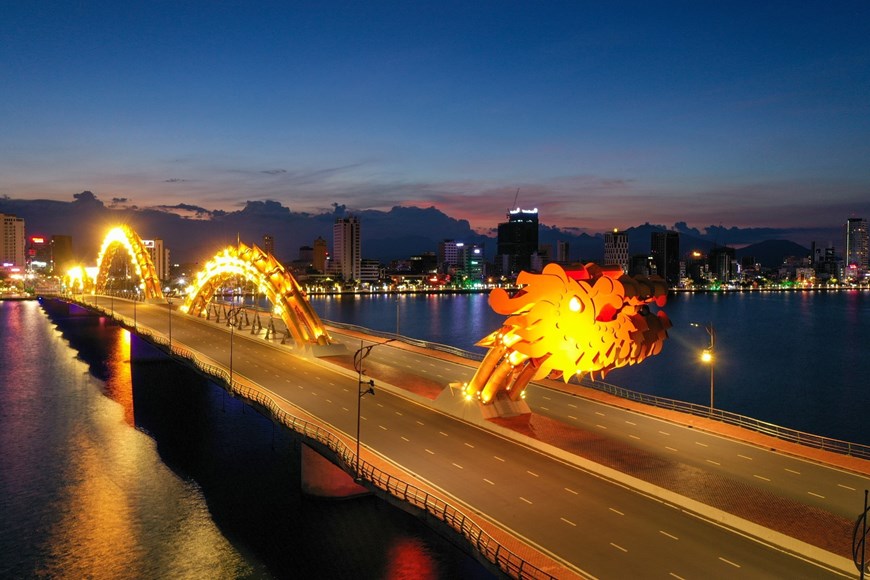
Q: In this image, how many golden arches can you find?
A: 3